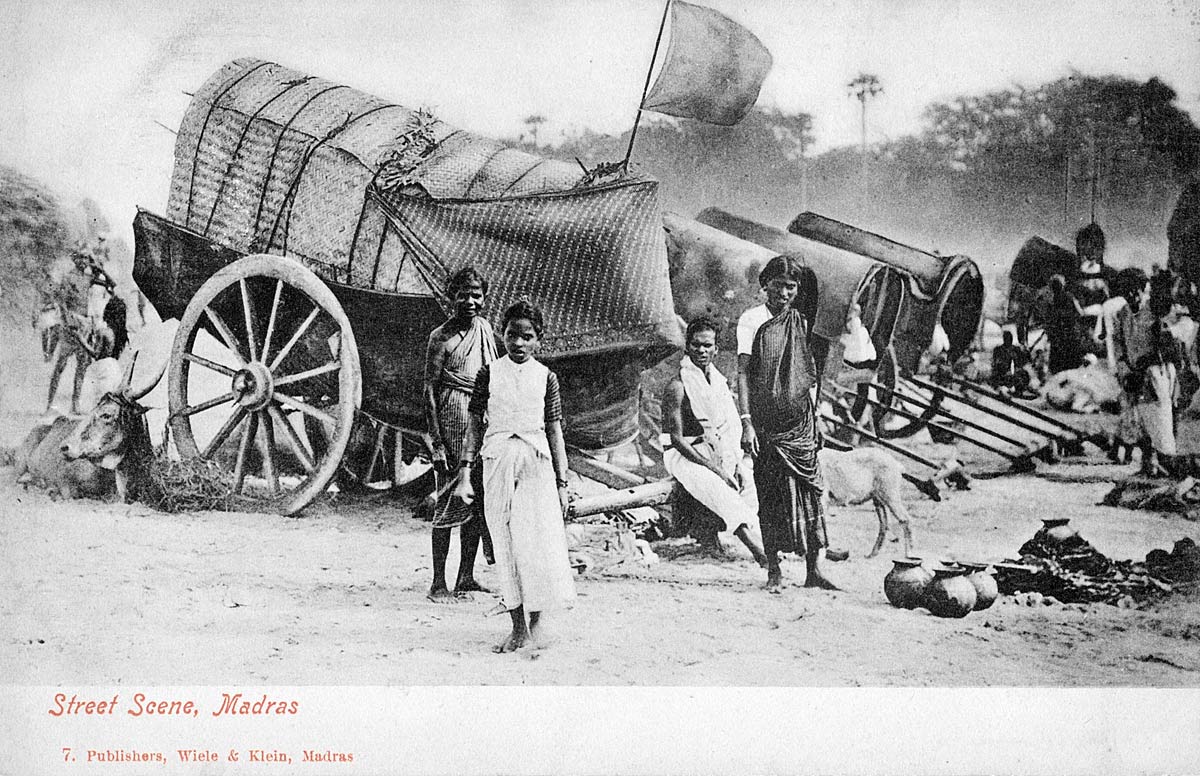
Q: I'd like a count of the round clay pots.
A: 4